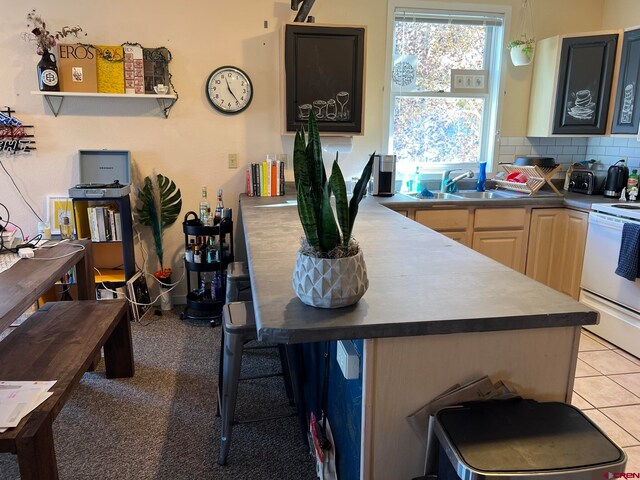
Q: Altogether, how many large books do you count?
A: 4